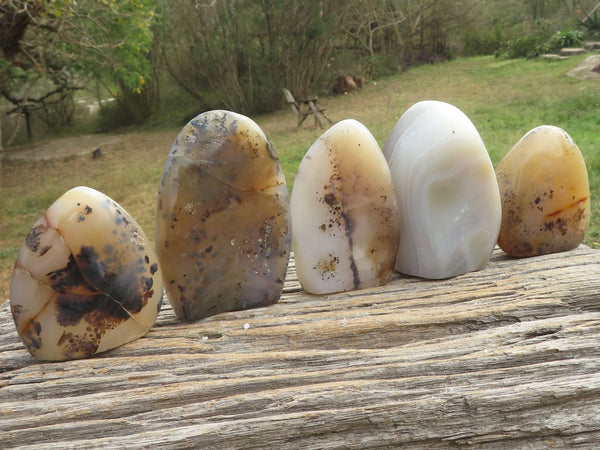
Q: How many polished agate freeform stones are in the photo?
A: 5